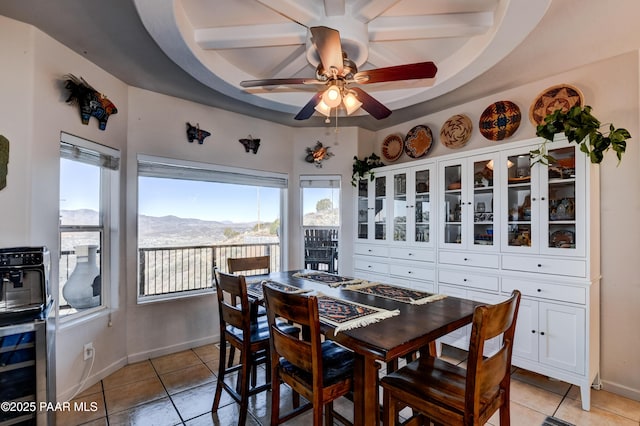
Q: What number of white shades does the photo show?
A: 3